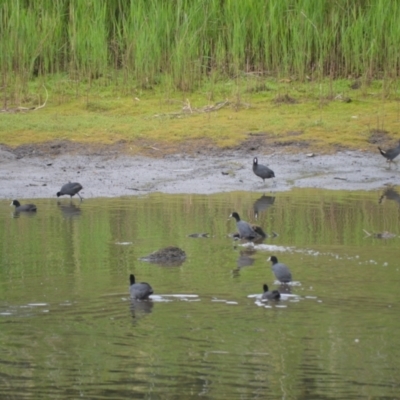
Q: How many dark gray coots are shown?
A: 8